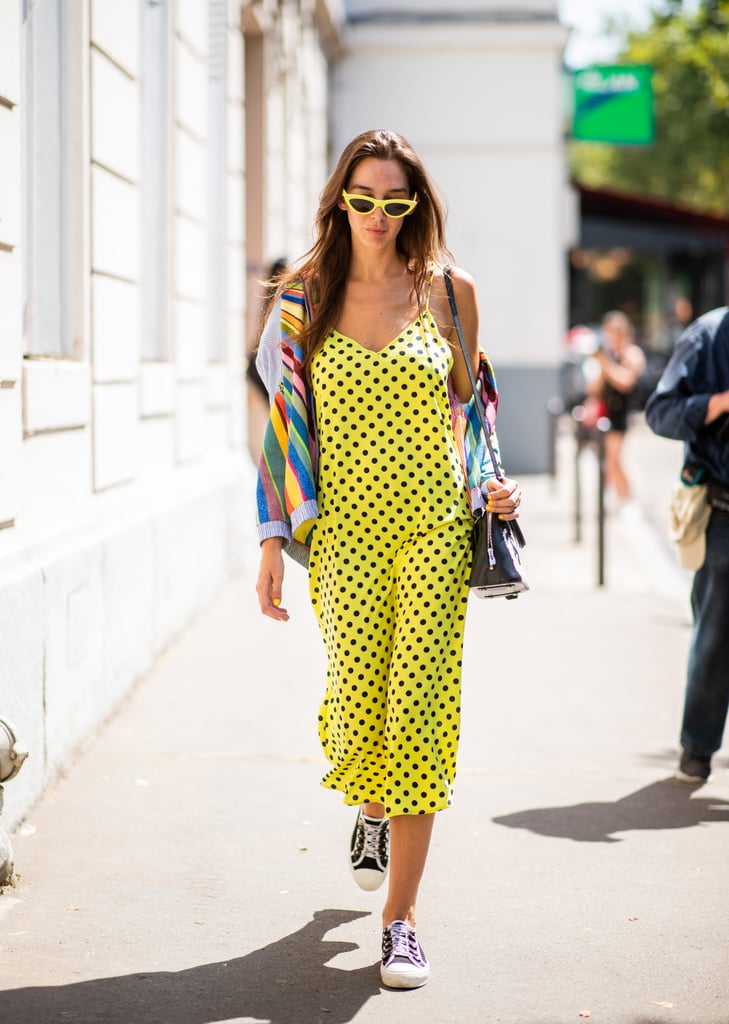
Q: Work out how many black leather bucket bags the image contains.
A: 1